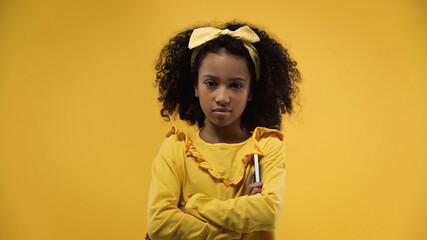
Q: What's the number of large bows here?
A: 1